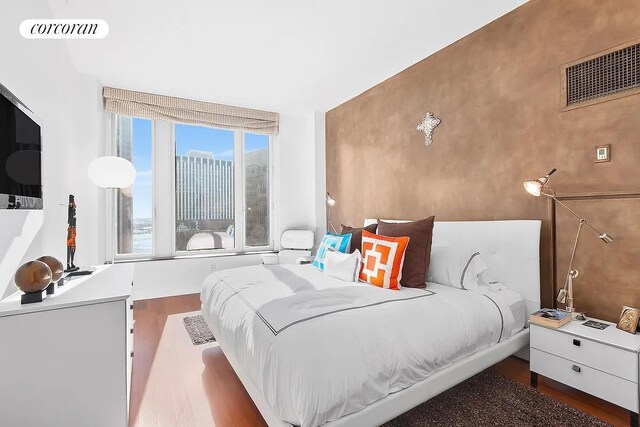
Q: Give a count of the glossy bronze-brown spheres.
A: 2